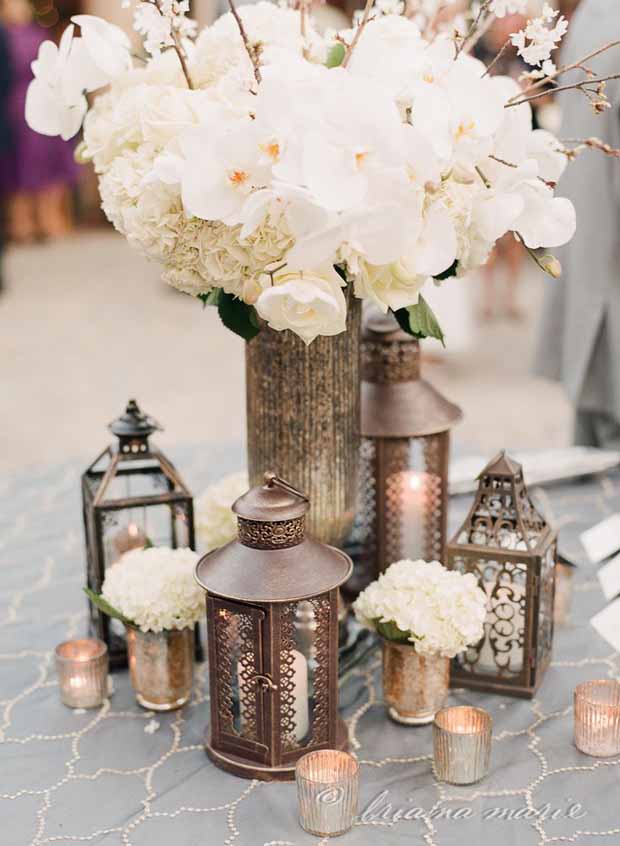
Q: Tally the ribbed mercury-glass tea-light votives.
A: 4